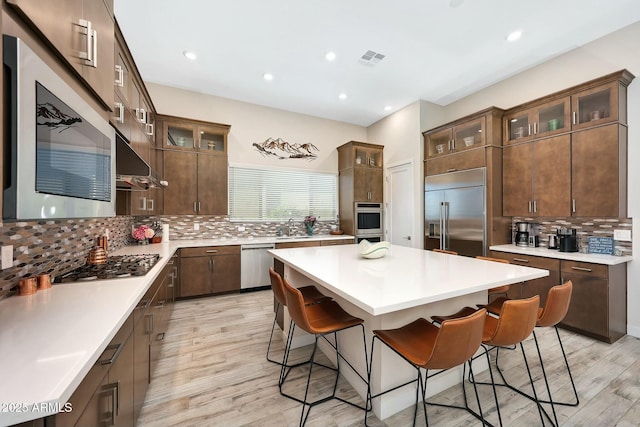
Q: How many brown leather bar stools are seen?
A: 7